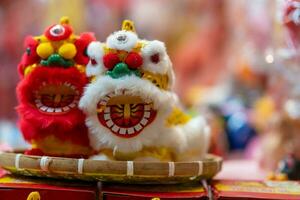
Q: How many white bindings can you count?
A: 6